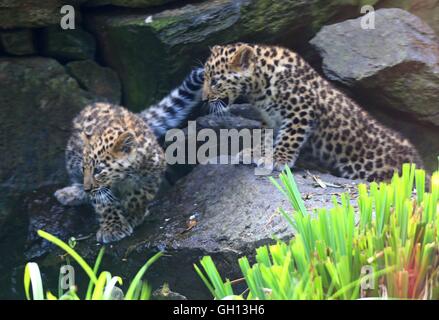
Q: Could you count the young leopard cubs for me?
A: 2